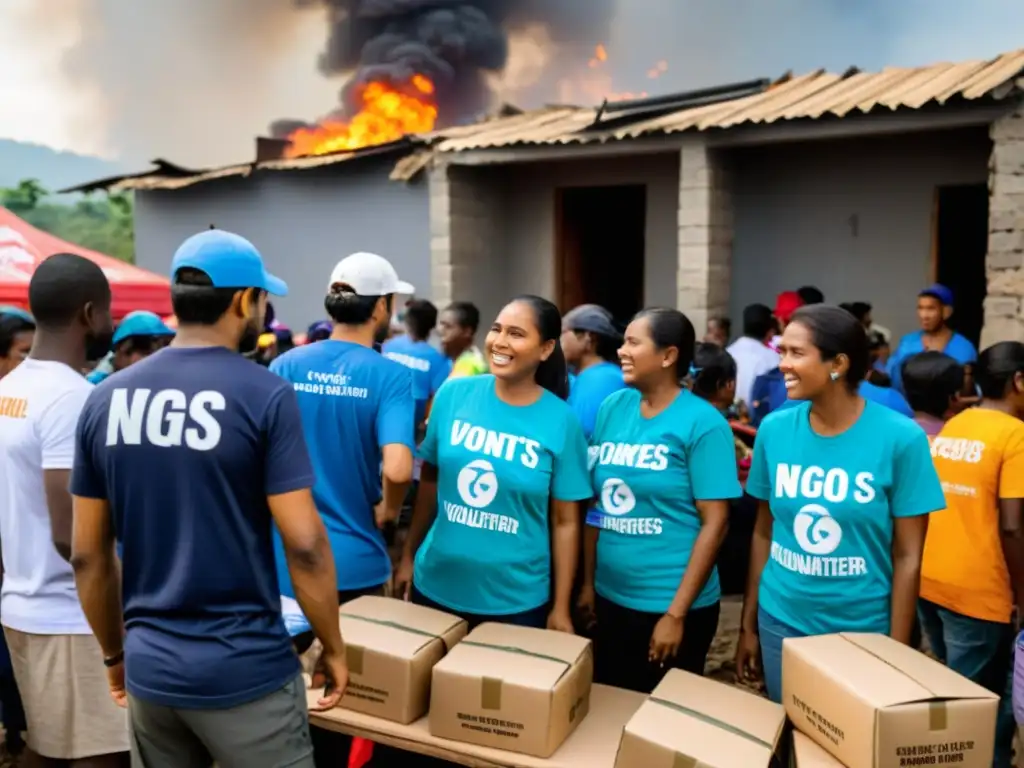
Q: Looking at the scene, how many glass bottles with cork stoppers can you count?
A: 0